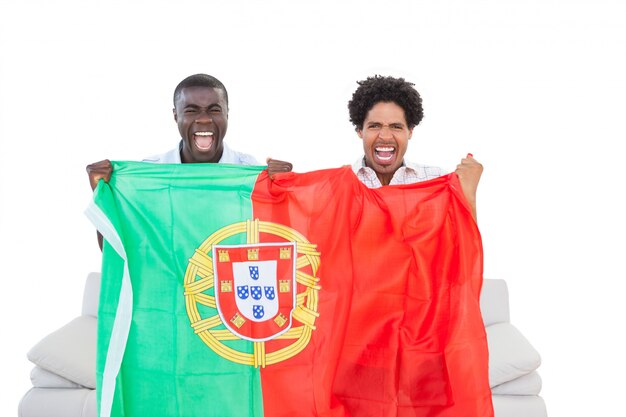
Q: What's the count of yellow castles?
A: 7